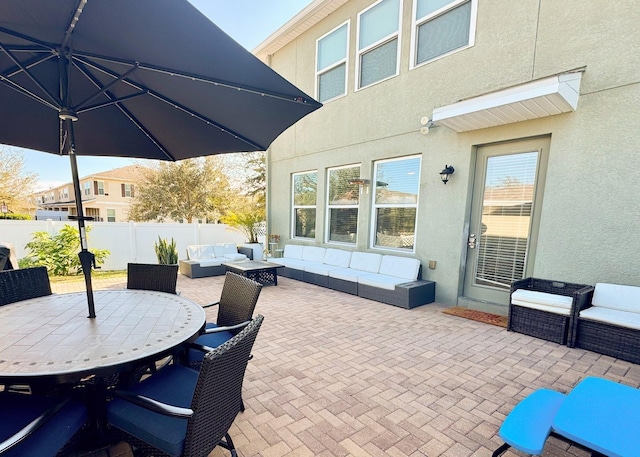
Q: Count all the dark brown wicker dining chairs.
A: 5